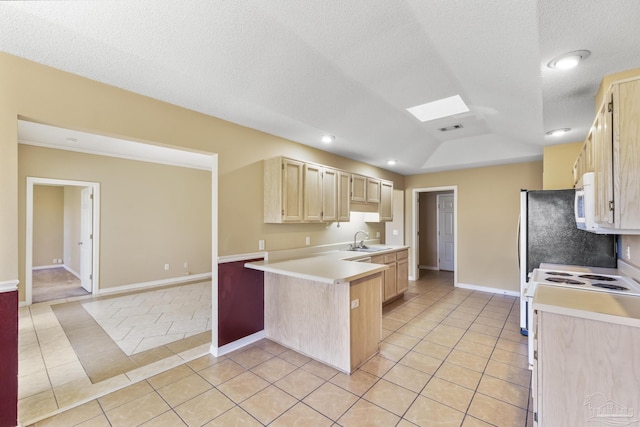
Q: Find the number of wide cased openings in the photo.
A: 1